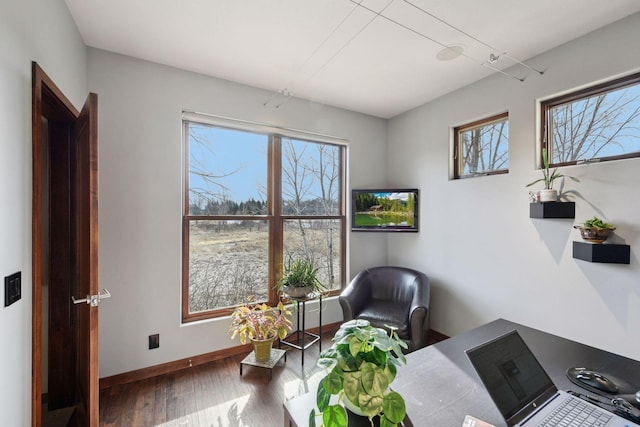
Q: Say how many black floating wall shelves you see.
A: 2